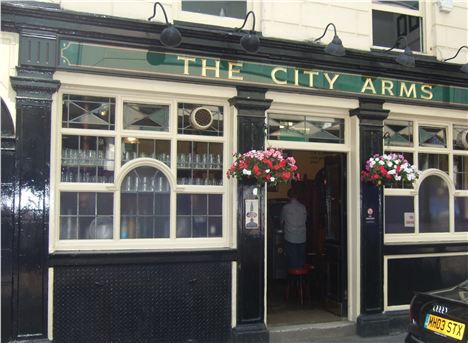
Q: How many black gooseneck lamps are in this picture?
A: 5